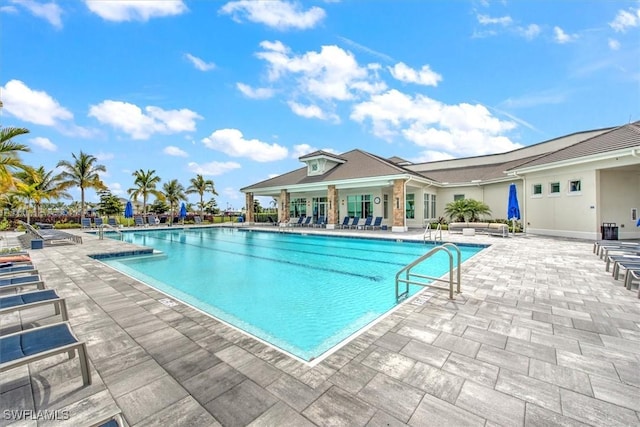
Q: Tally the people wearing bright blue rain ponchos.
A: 0